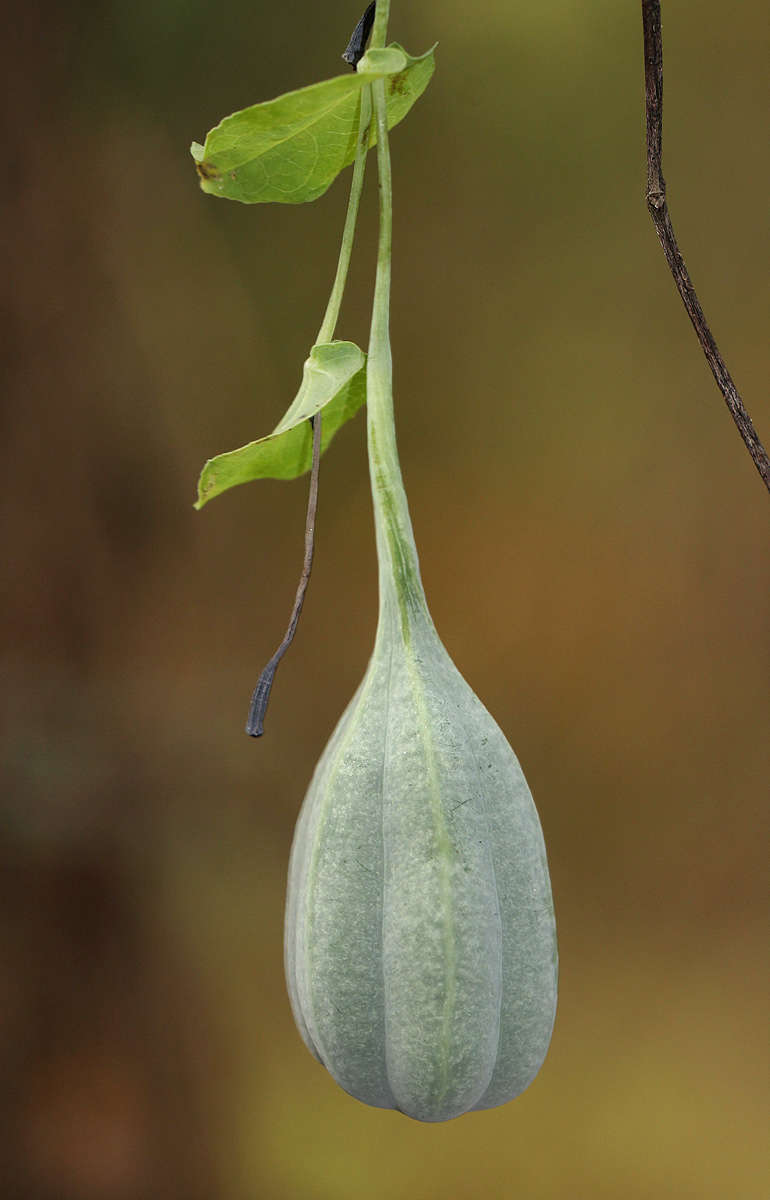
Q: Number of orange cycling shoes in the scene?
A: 0